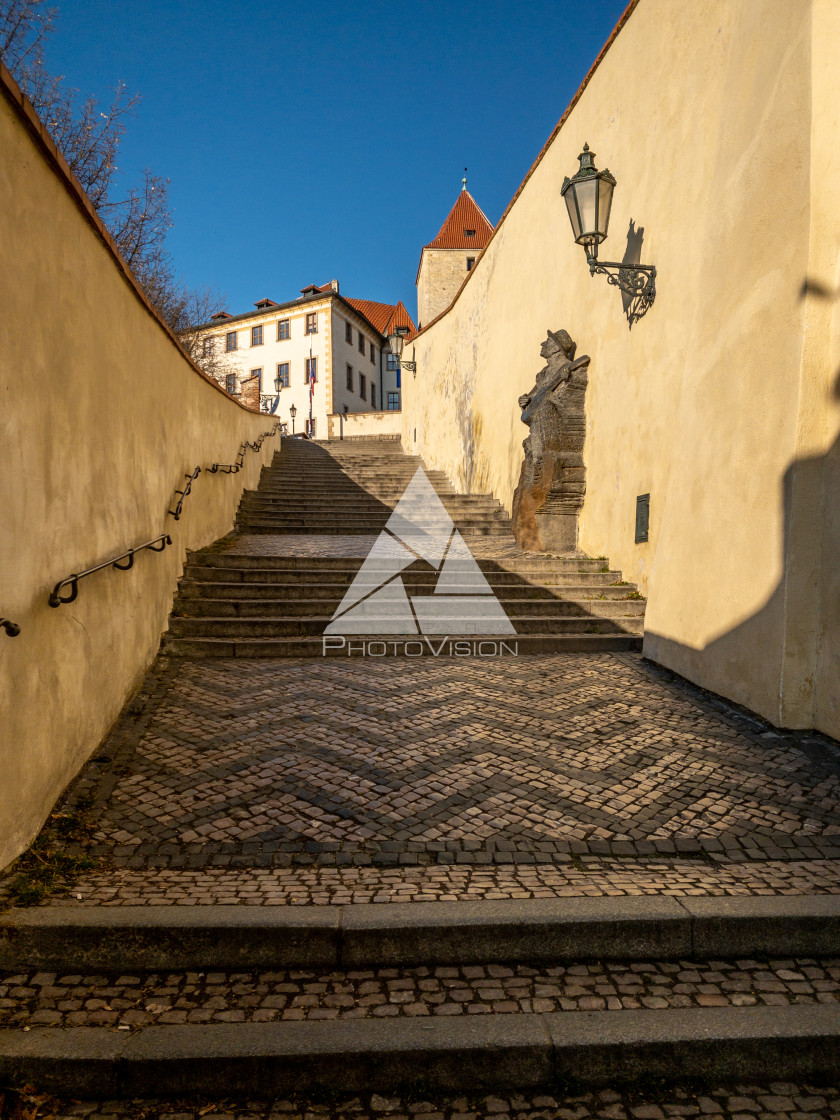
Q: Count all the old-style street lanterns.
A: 4